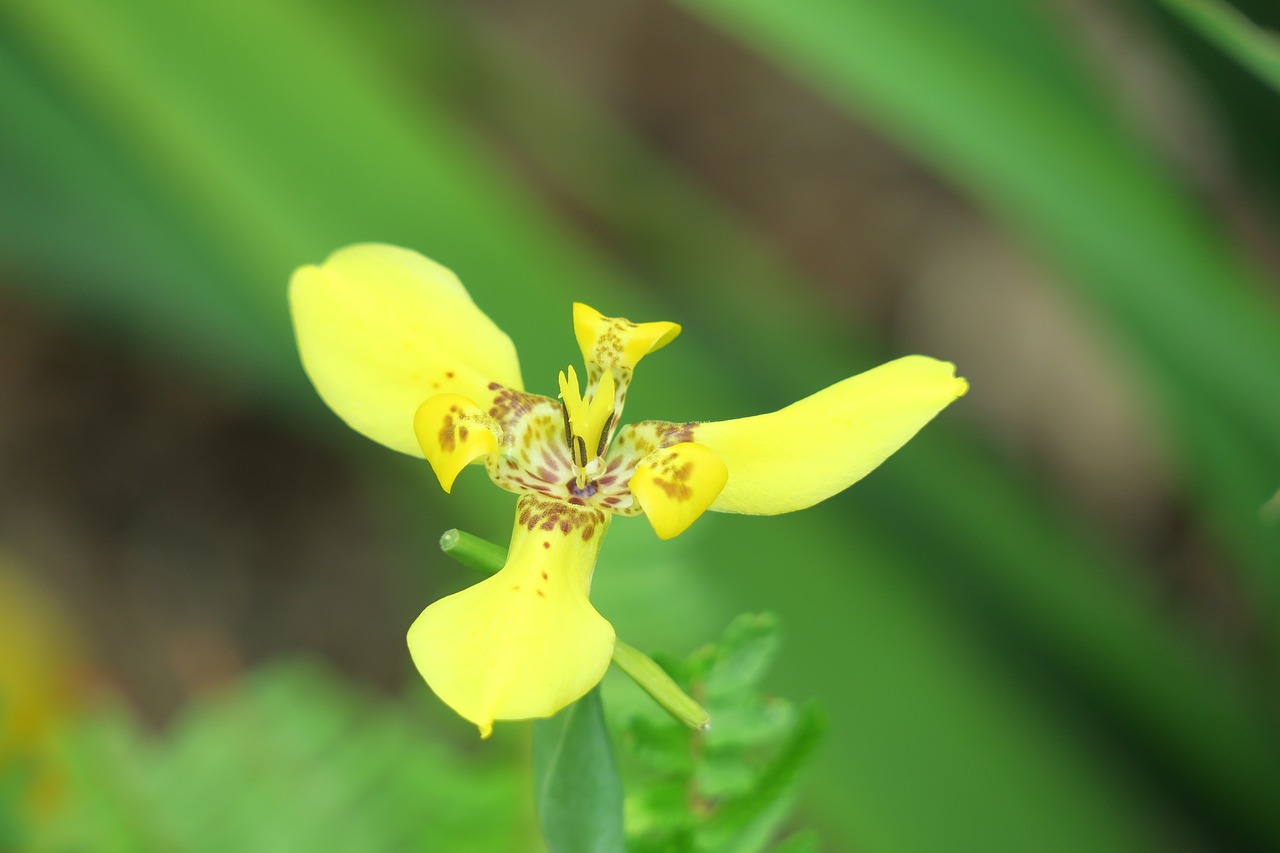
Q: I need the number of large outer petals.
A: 3